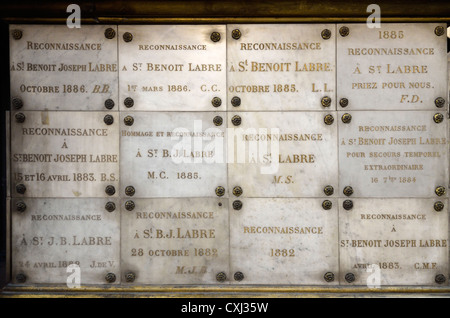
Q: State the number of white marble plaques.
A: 12